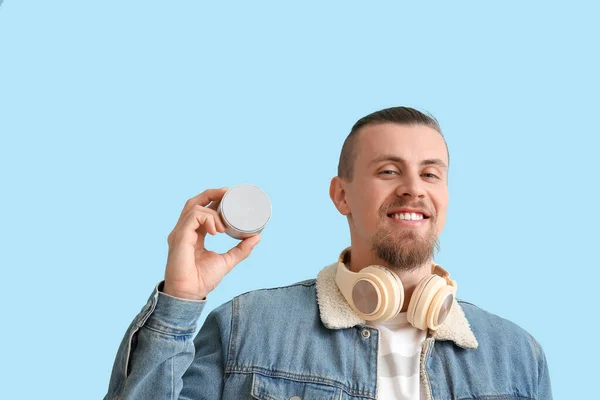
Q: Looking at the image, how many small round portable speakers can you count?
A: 1